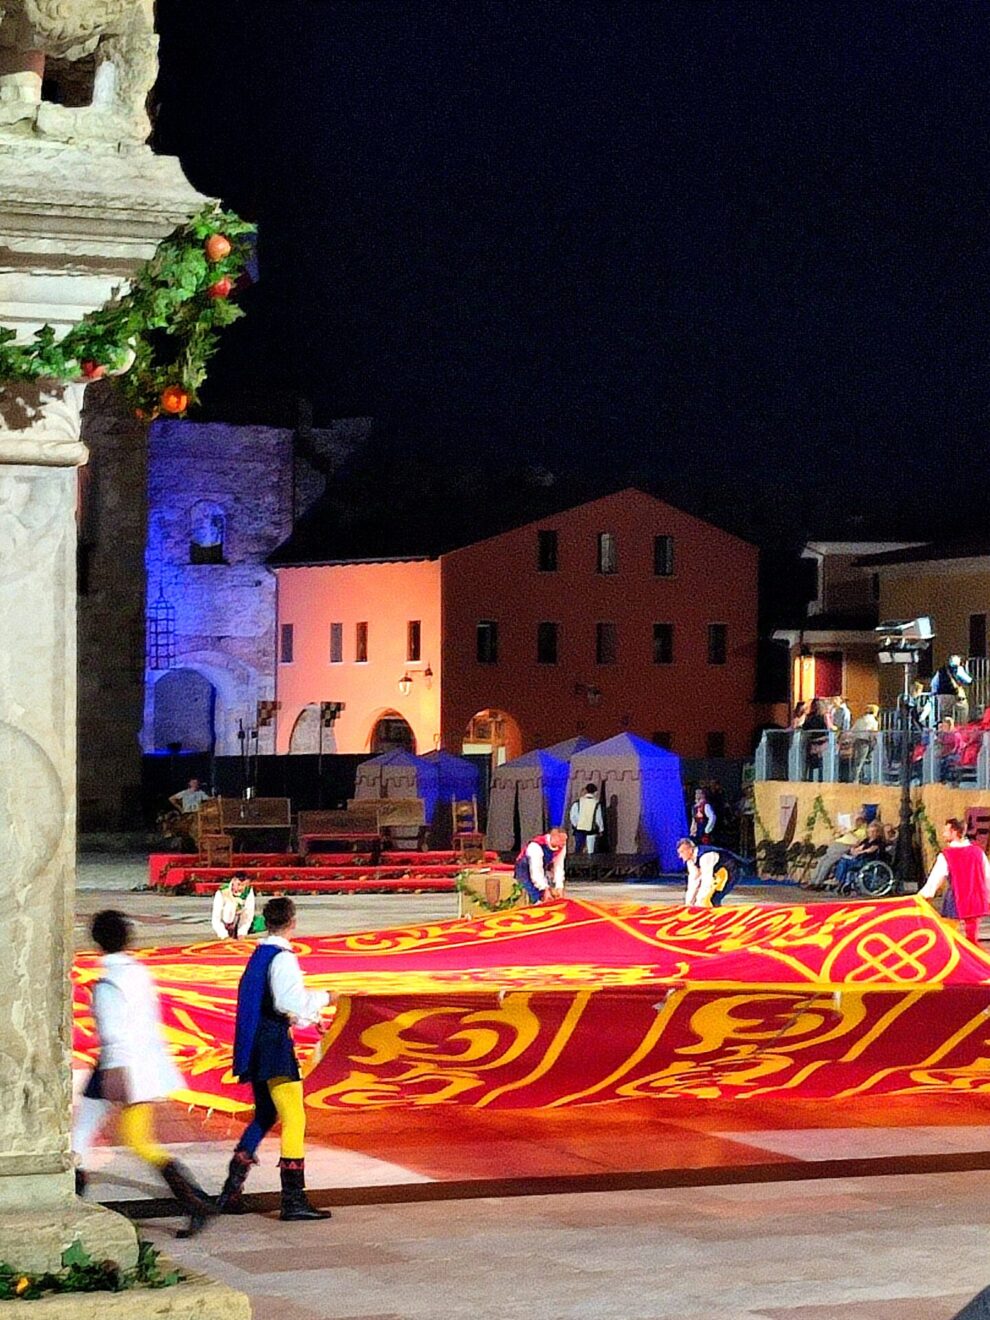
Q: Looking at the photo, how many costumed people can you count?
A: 8